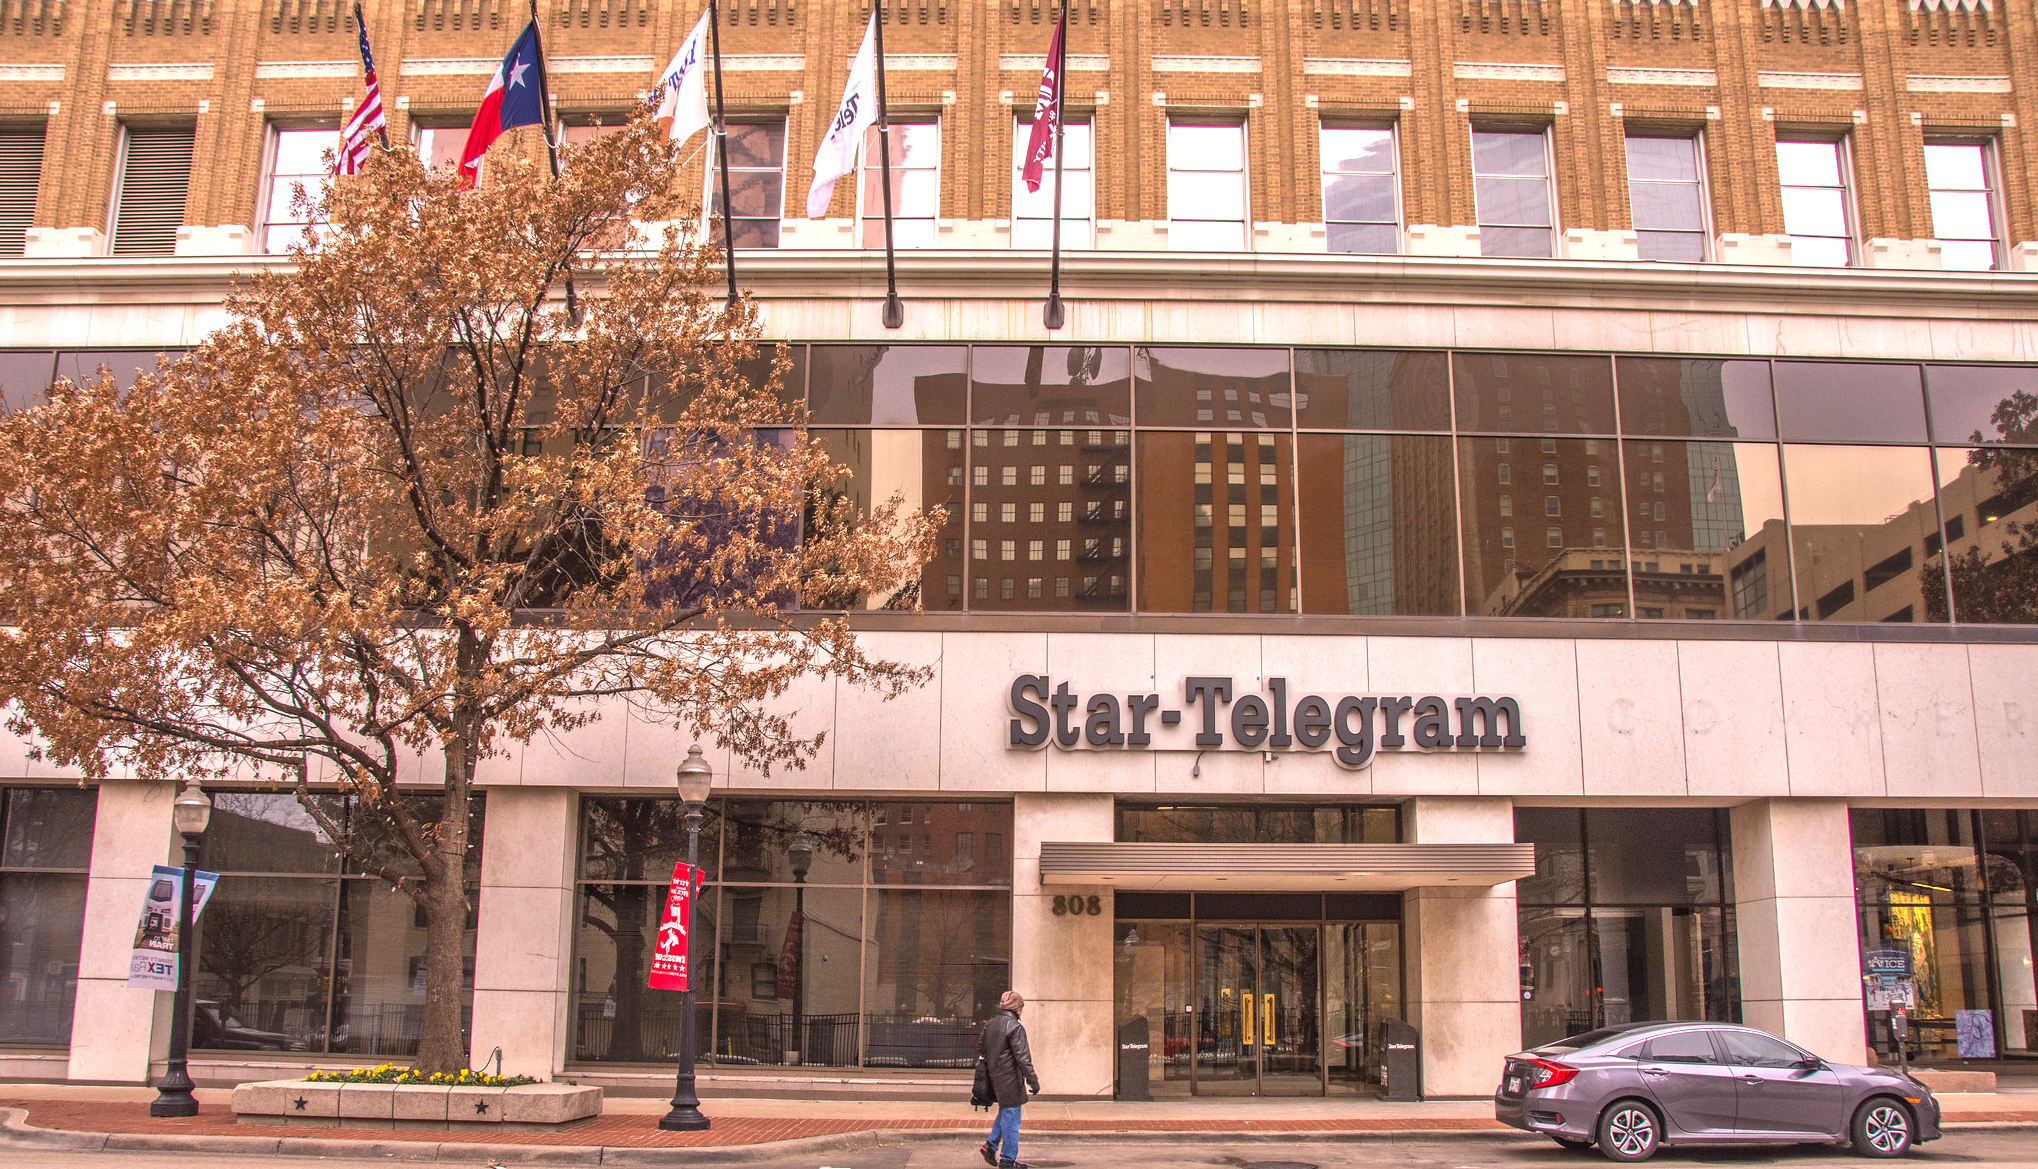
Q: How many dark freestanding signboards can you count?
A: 2